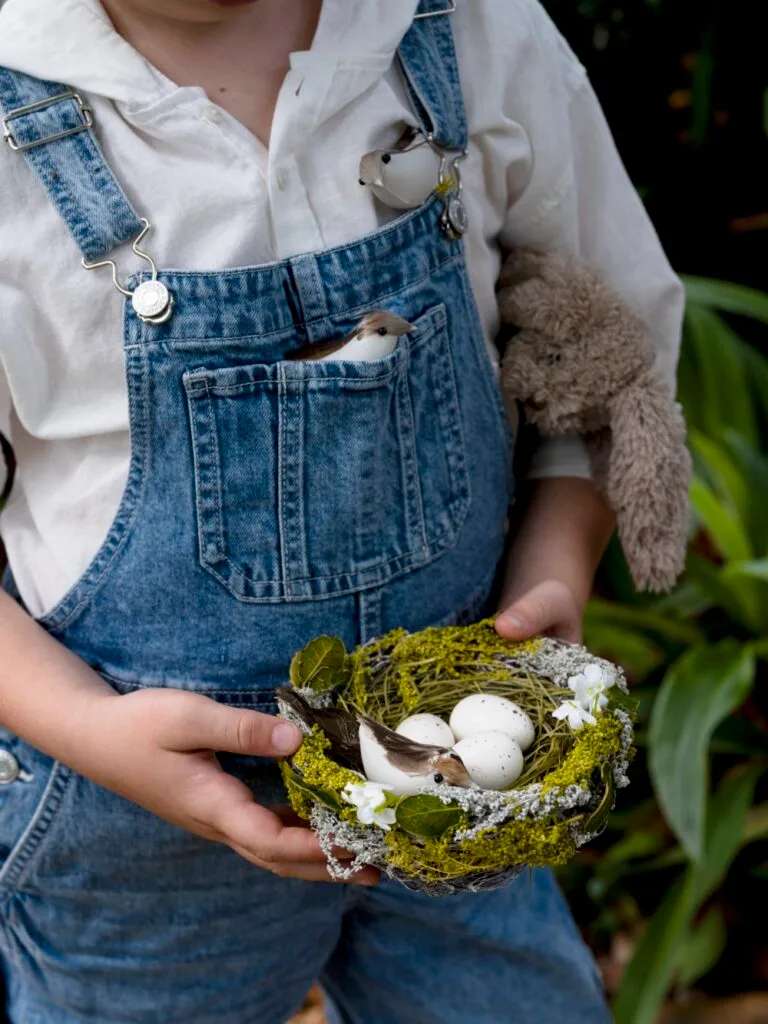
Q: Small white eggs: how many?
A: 3